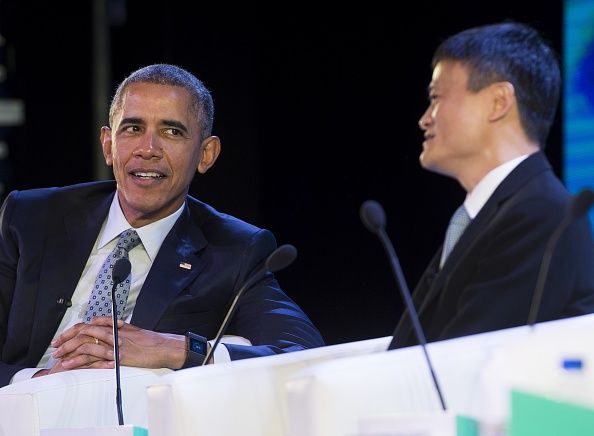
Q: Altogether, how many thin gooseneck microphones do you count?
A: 4